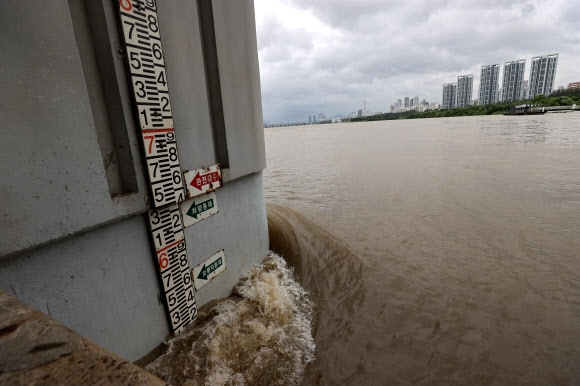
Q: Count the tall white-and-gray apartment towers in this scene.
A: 5